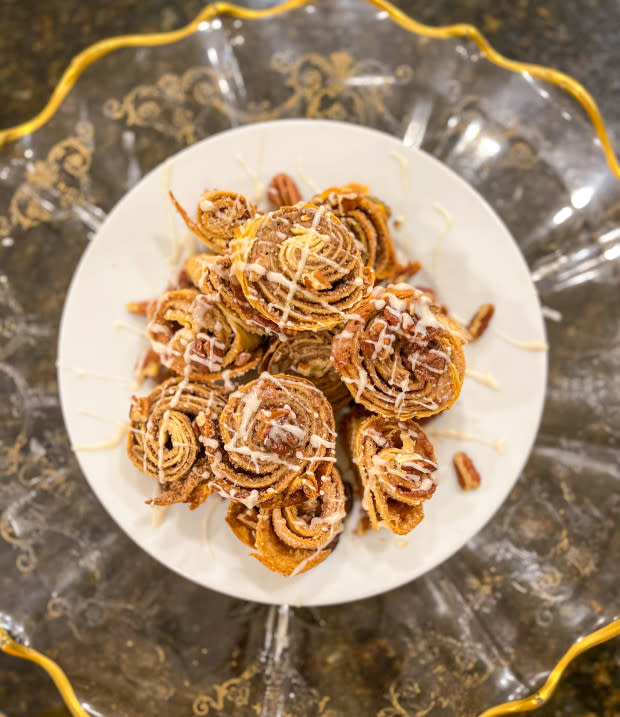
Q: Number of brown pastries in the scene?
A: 10